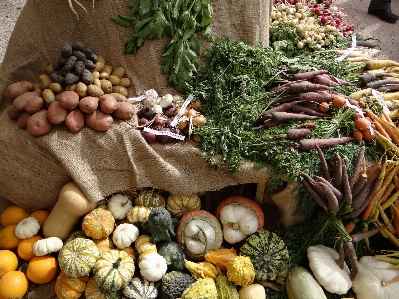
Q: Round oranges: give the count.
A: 7